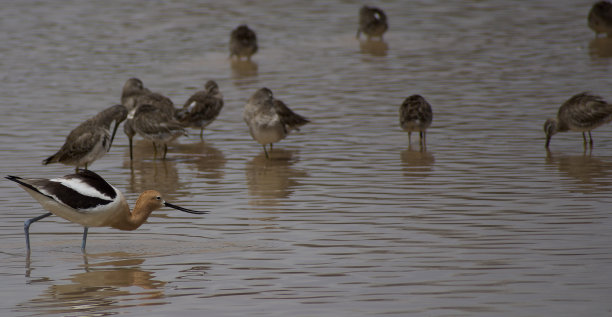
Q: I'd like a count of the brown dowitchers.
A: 10